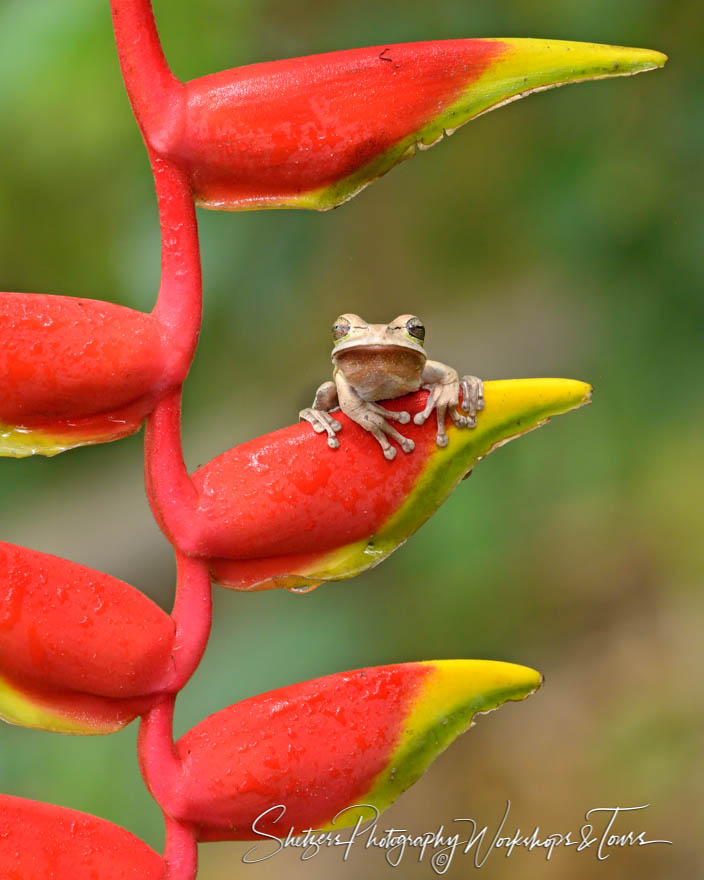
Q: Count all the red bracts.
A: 6